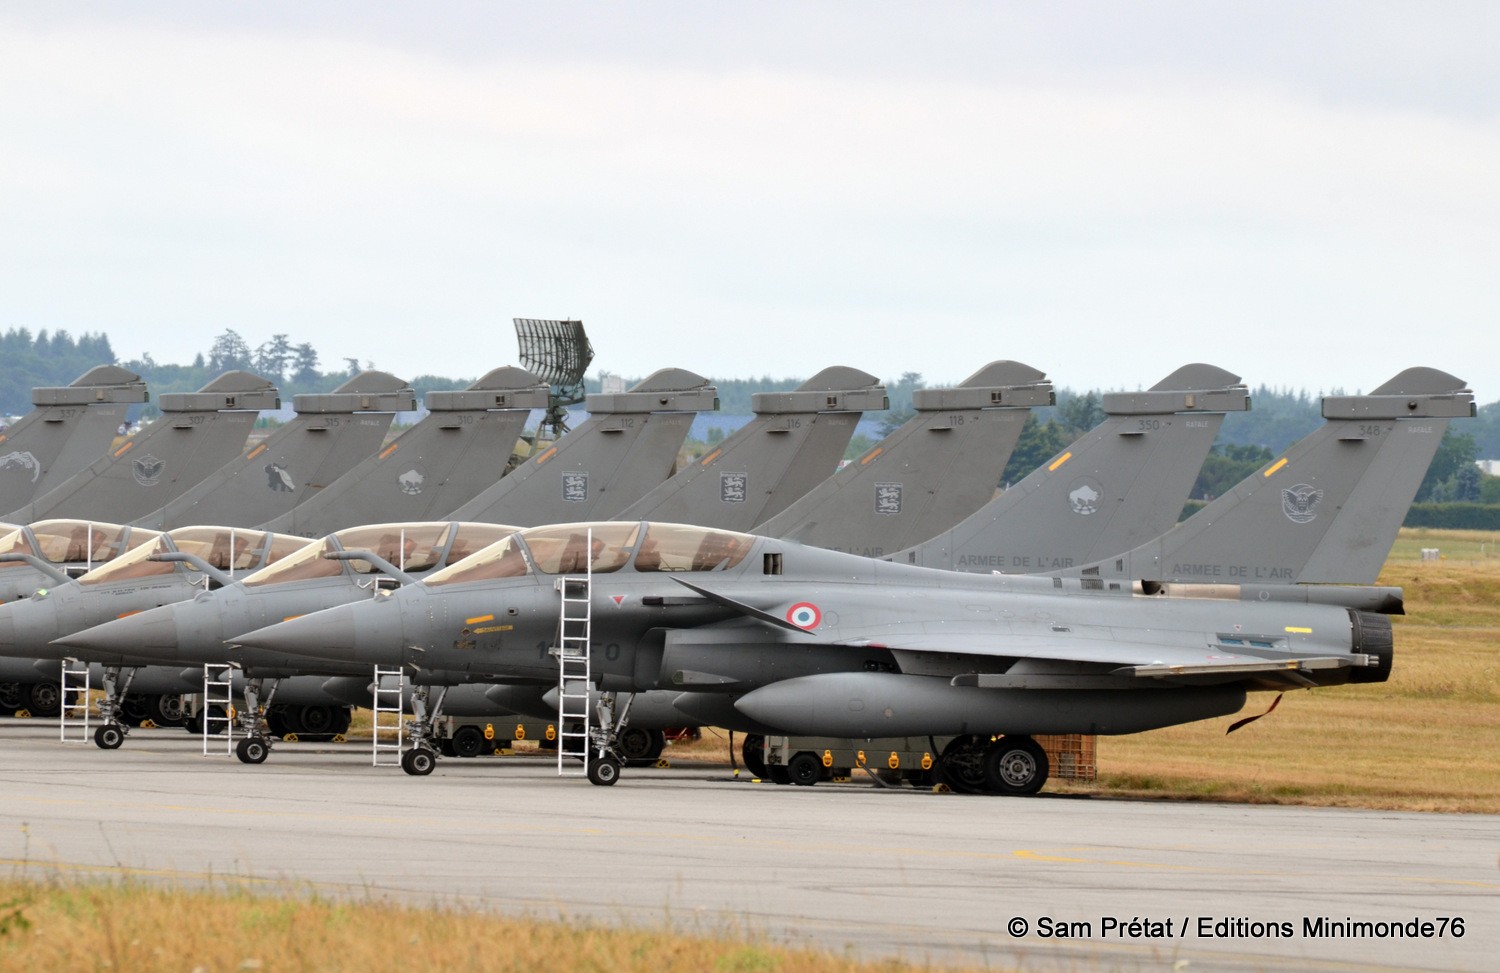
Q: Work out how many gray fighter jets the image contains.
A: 9